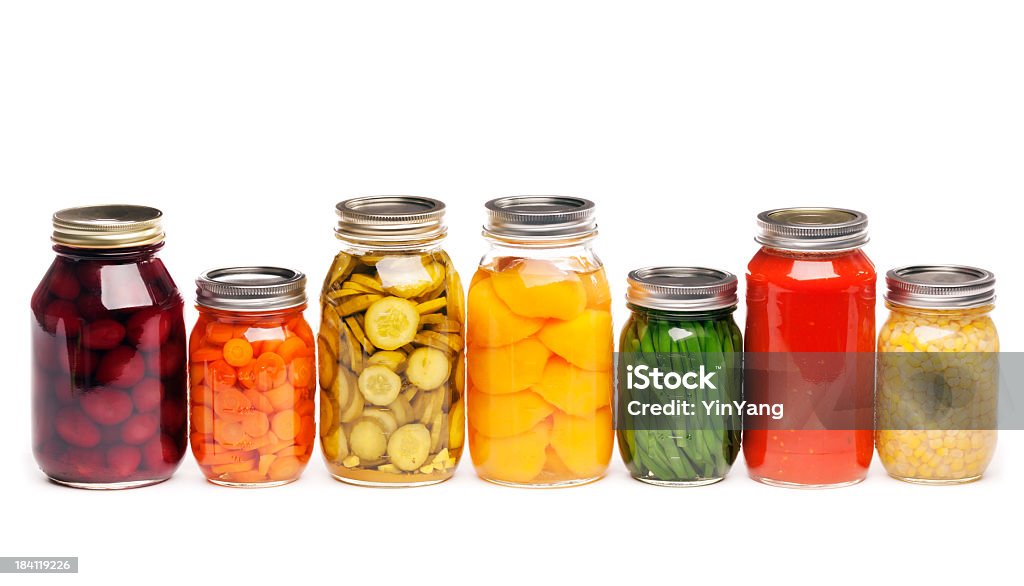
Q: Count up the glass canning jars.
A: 7